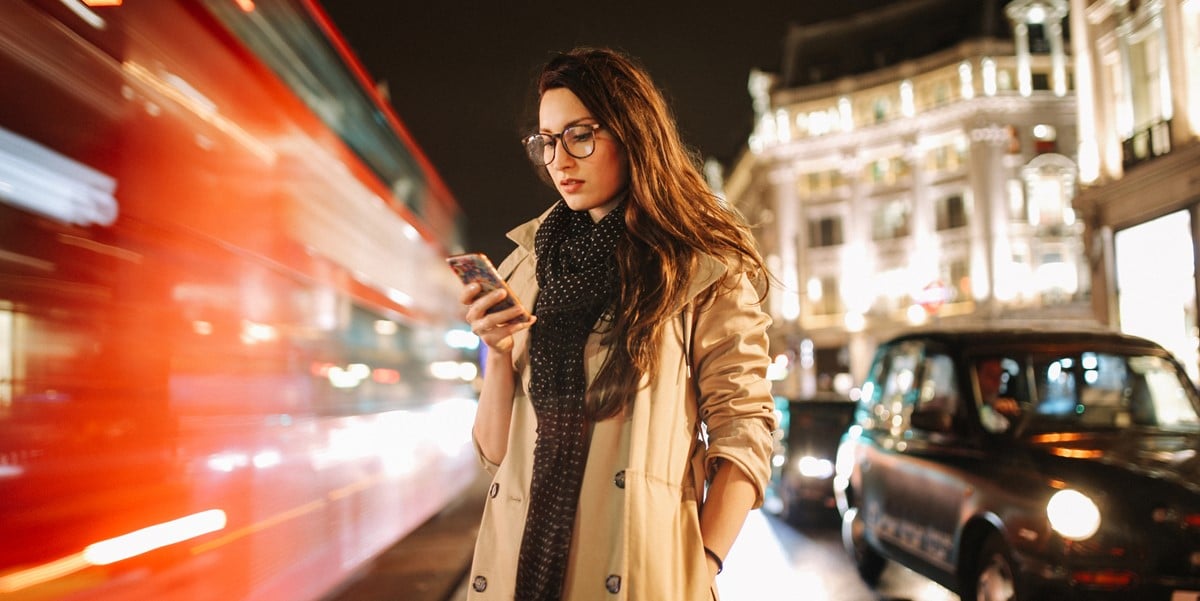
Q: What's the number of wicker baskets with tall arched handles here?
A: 0